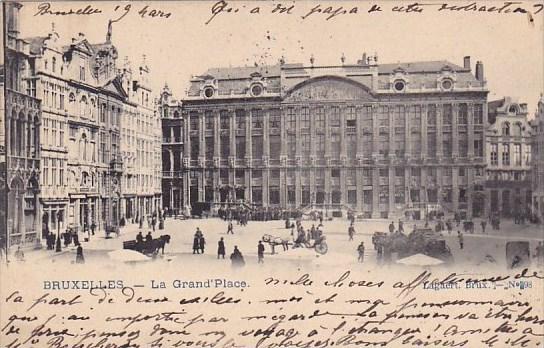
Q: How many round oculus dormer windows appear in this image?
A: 4